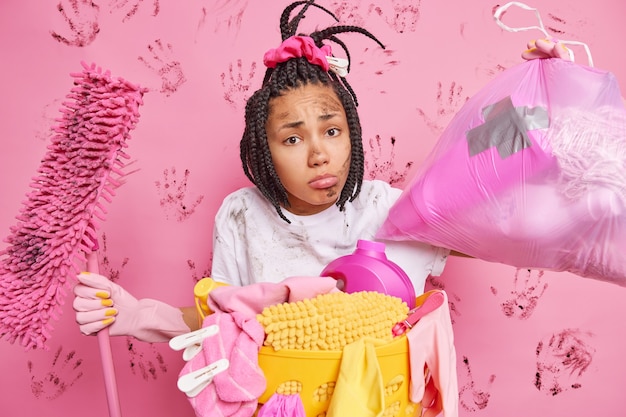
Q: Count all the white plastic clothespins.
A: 3